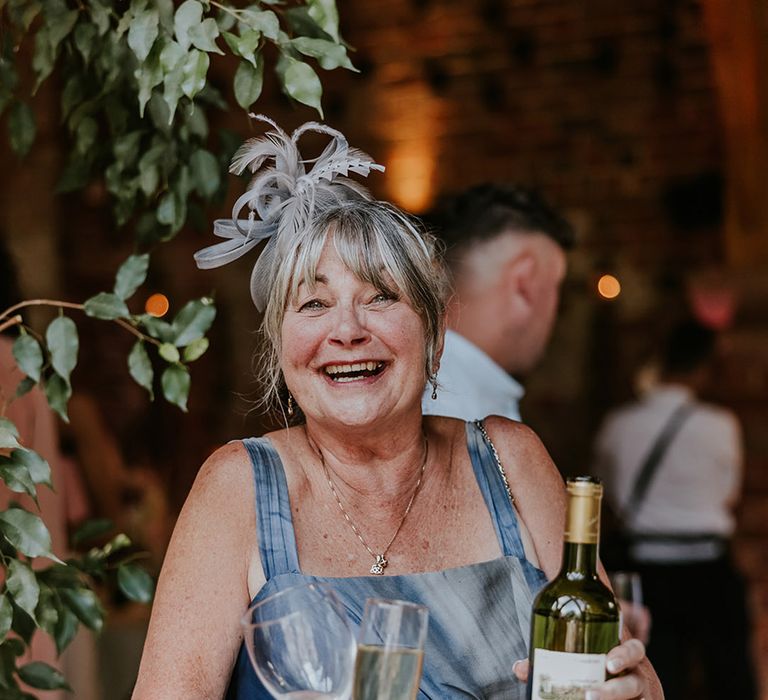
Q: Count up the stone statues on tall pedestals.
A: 0